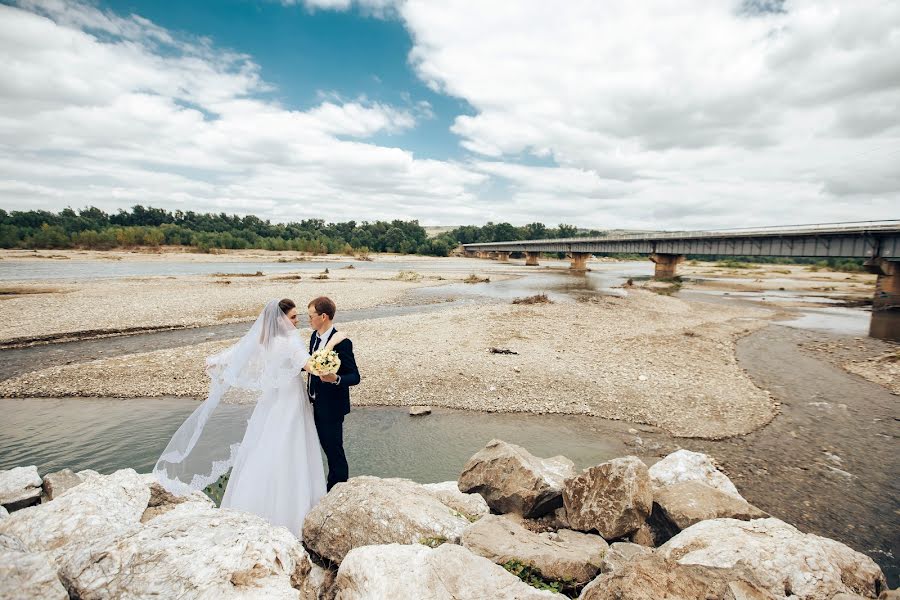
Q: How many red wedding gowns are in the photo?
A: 0